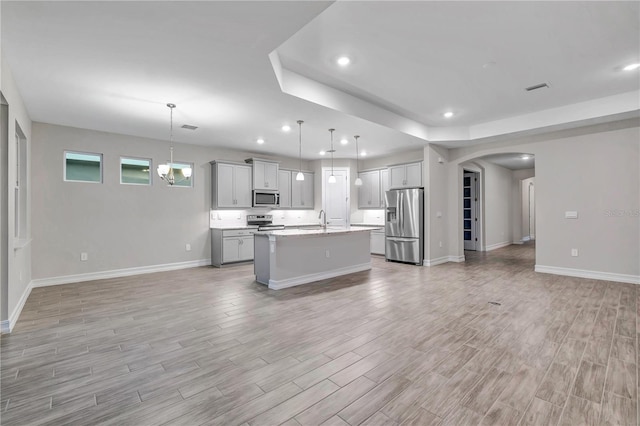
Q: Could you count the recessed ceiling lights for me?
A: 9